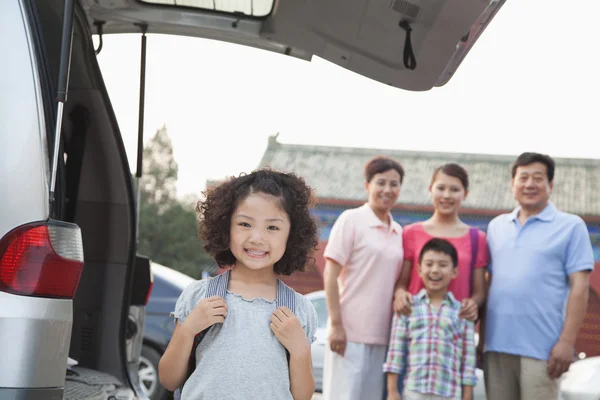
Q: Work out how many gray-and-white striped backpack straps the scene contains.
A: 2